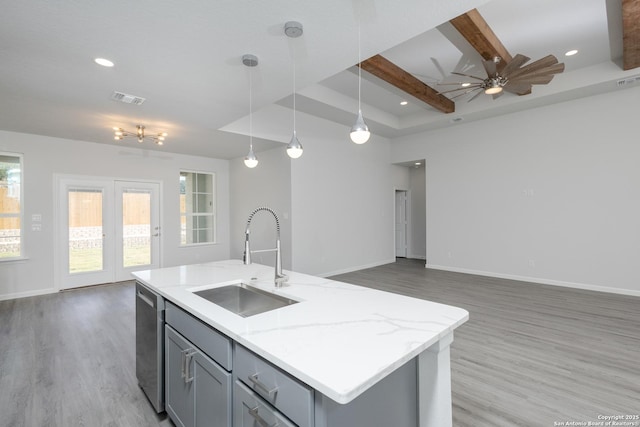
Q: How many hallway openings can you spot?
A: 1